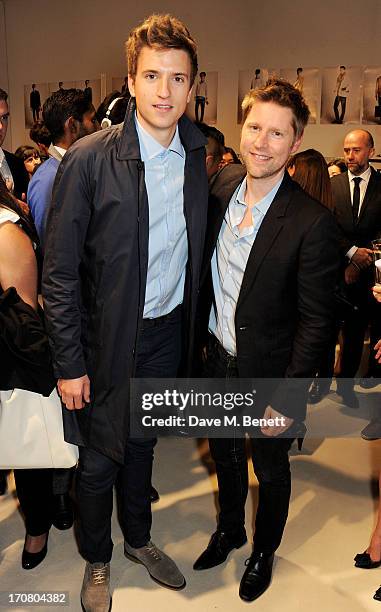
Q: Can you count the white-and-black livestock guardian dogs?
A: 0